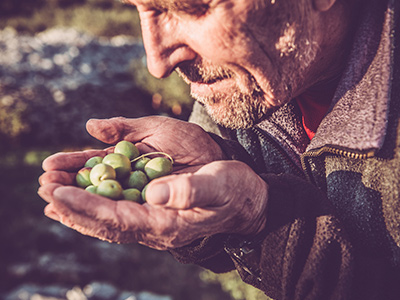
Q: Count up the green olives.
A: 12